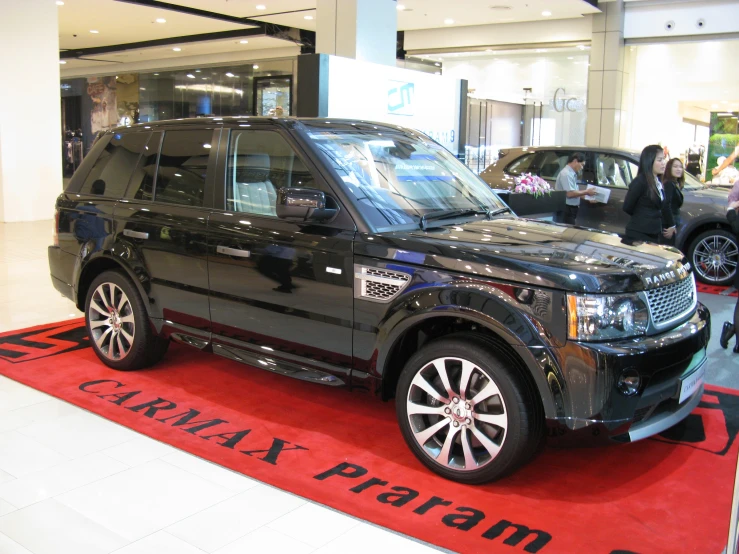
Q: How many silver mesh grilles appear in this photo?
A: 2